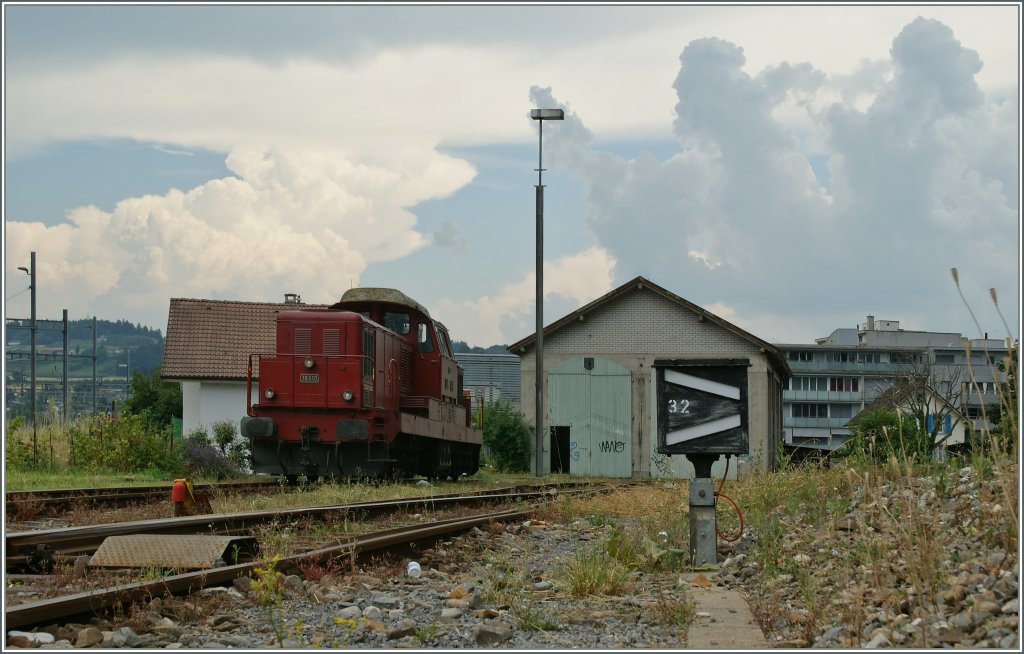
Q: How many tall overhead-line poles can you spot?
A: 3